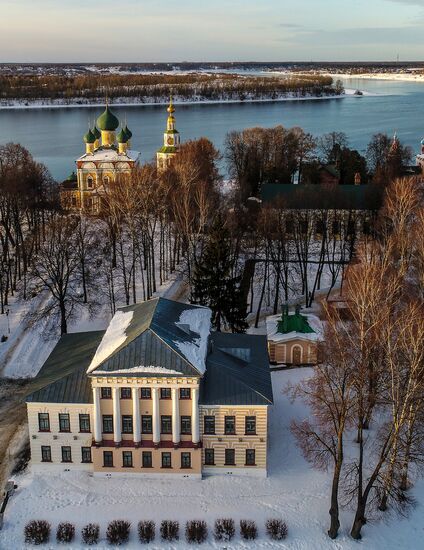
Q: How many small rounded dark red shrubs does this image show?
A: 10